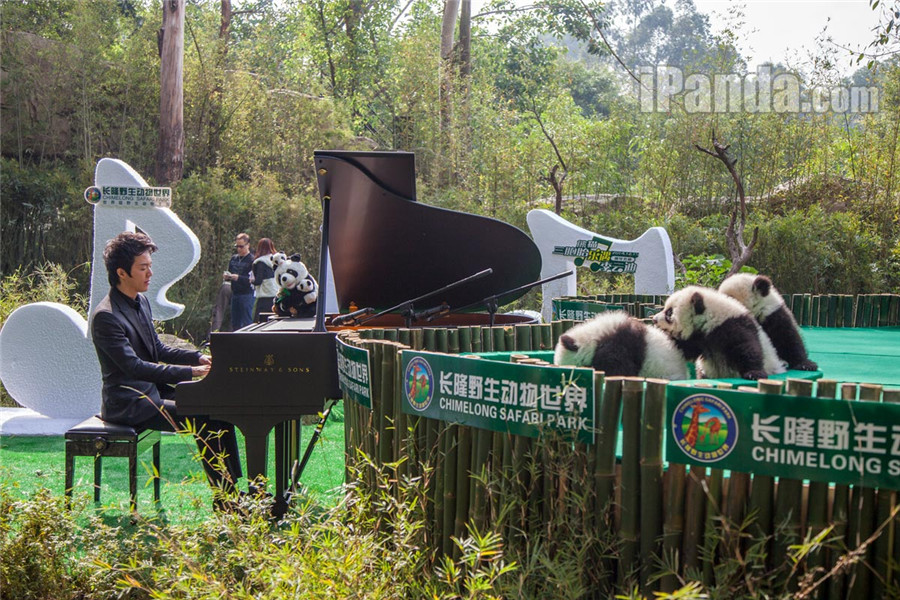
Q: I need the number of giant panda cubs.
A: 3